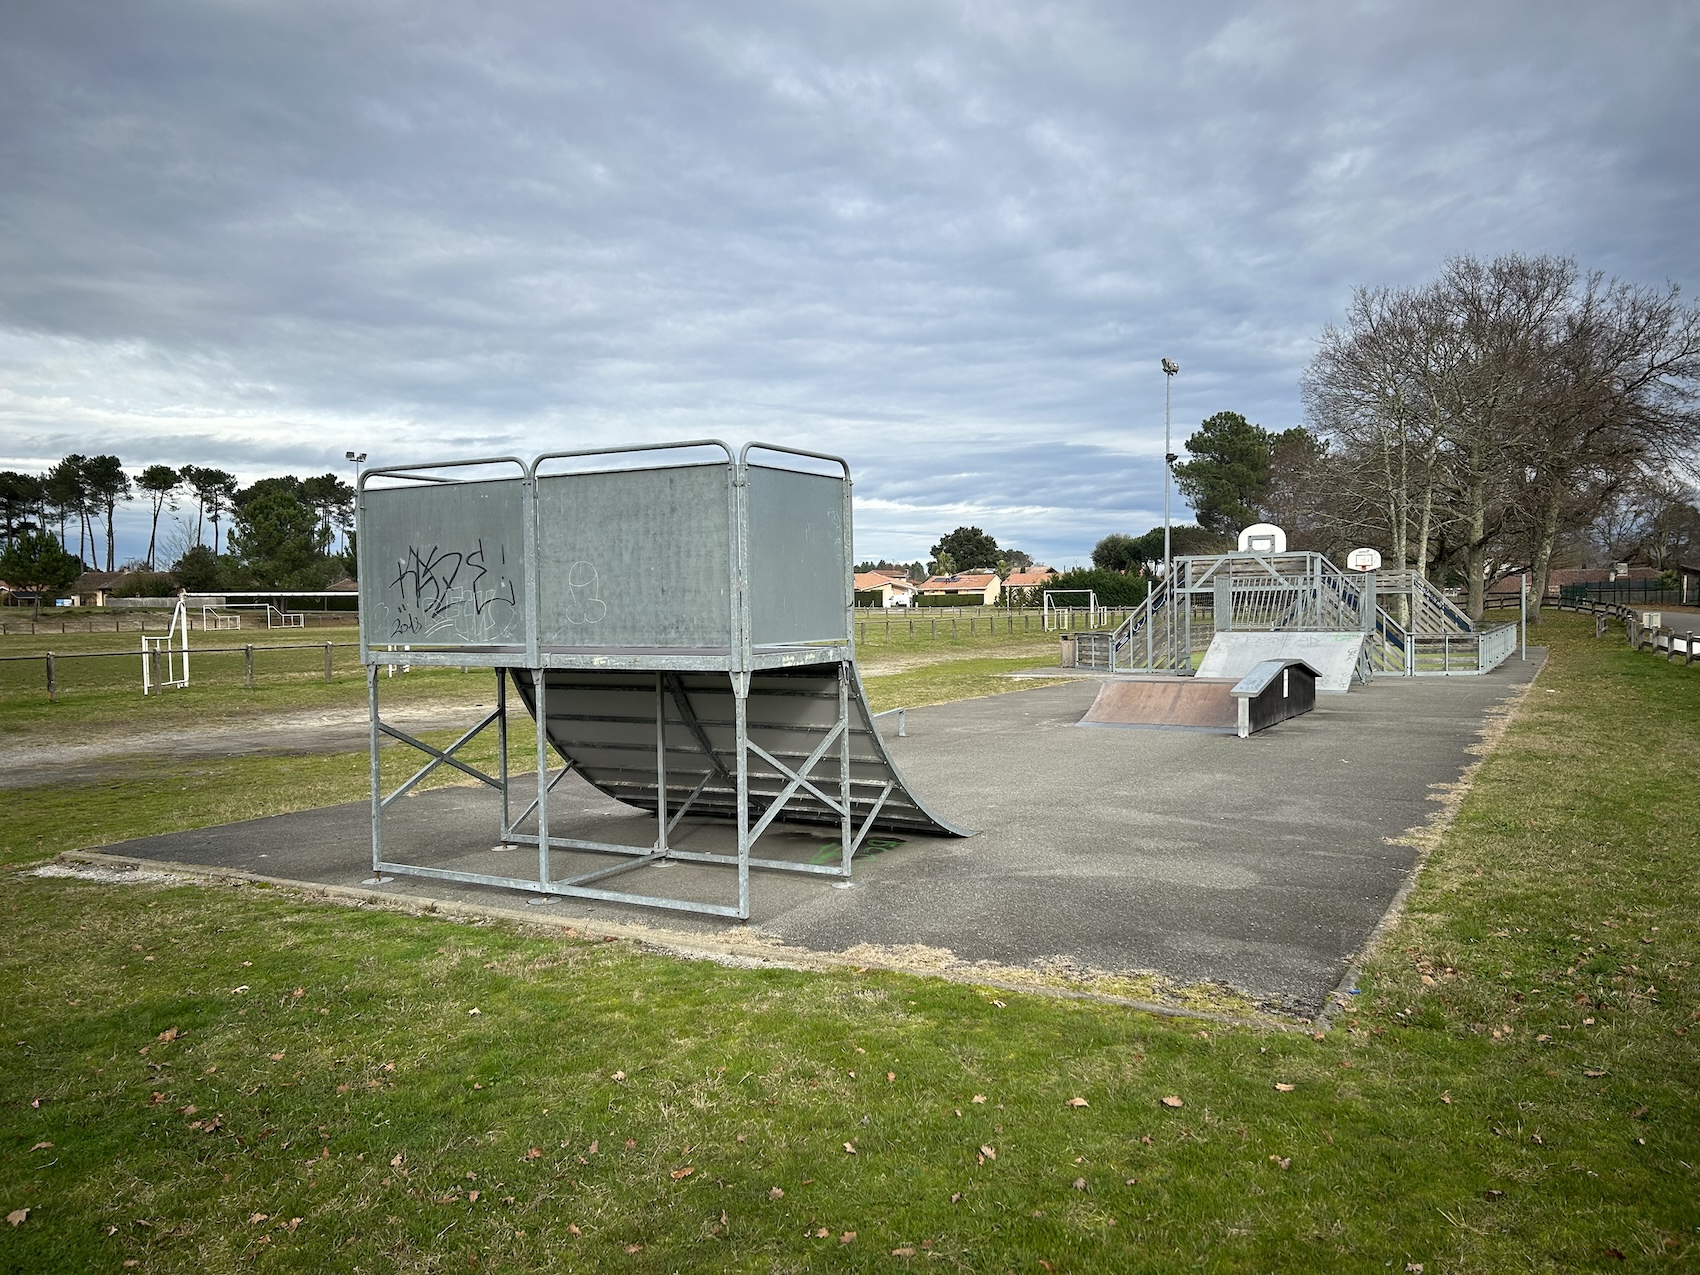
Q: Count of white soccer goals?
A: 3